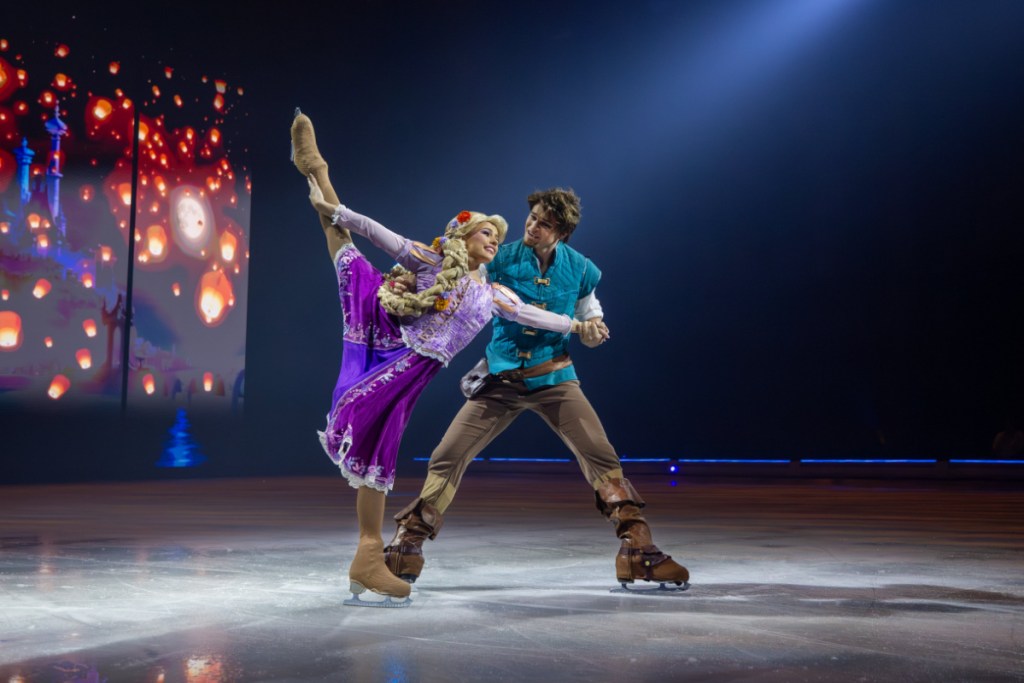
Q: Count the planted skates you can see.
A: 3